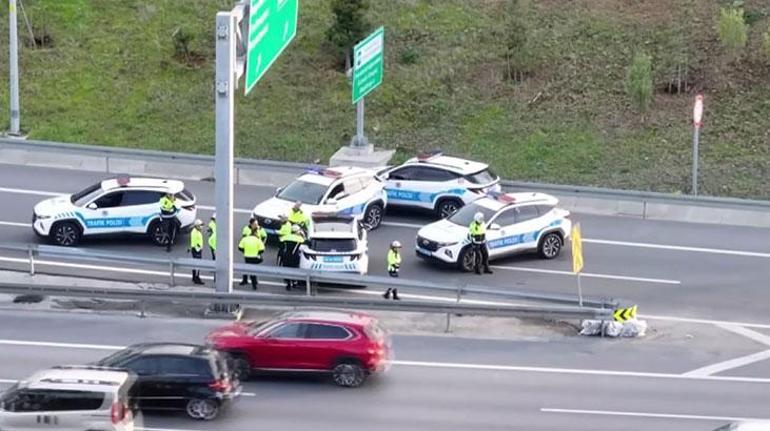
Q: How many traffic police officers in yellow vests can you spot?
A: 10